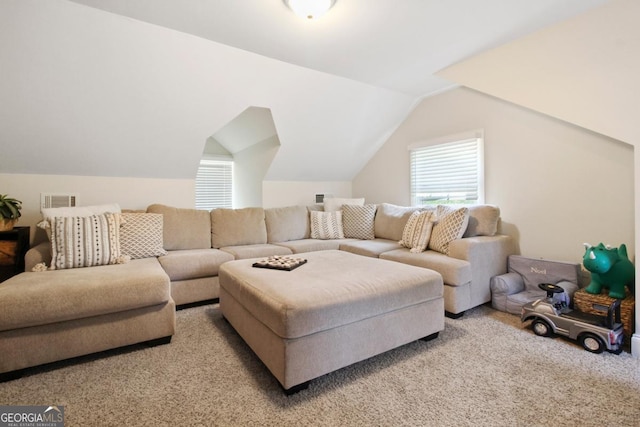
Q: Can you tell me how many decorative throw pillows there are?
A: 8